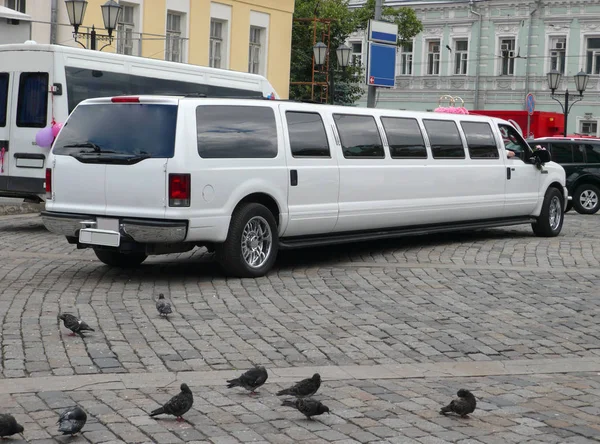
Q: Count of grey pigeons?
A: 9